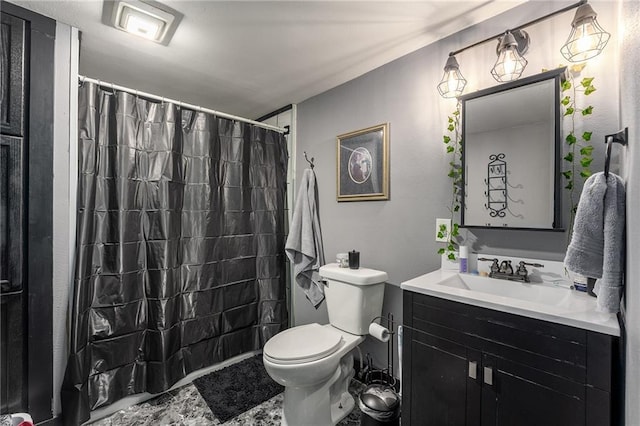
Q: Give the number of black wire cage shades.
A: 3